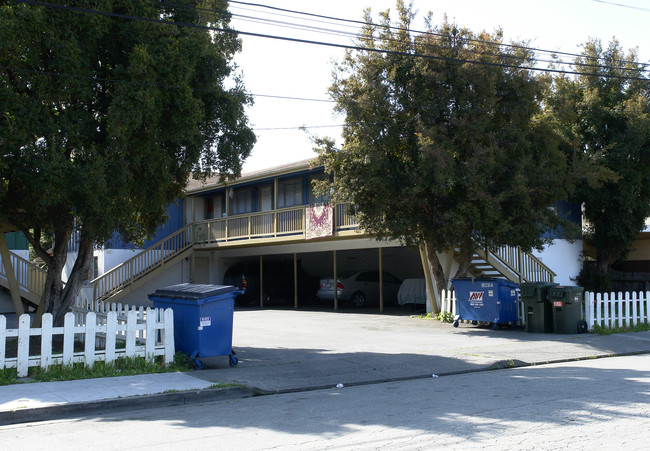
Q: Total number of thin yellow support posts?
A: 4